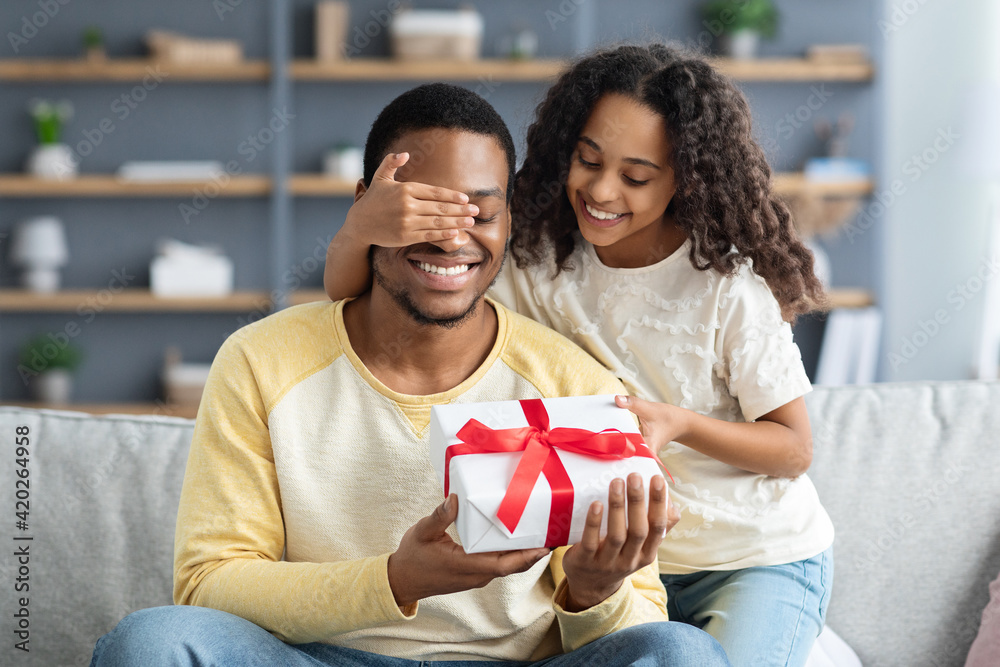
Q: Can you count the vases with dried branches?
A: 1